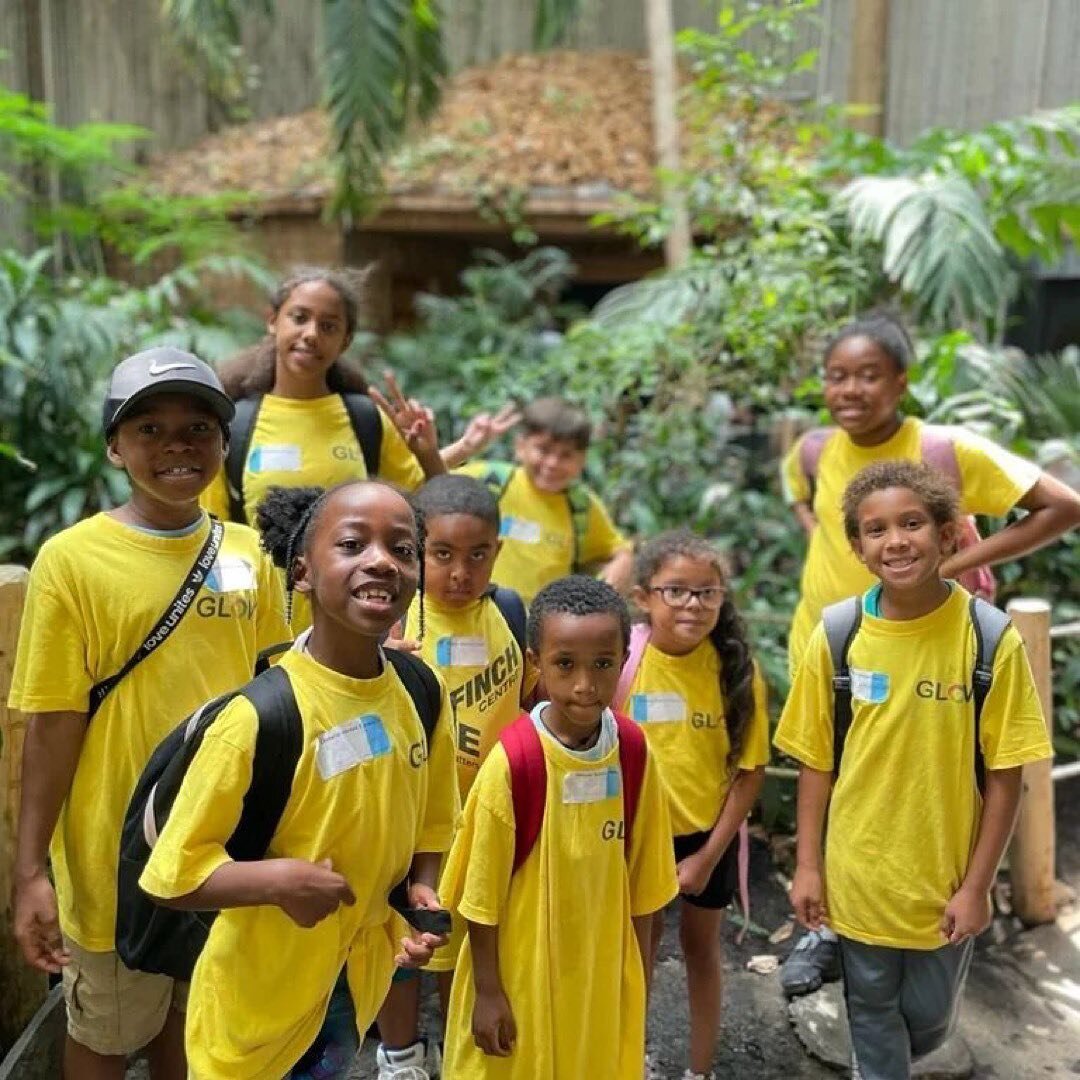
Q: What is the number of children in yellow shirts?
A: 9